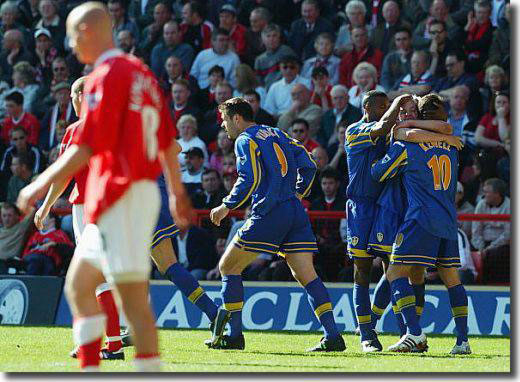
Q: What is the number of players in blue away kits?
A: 5